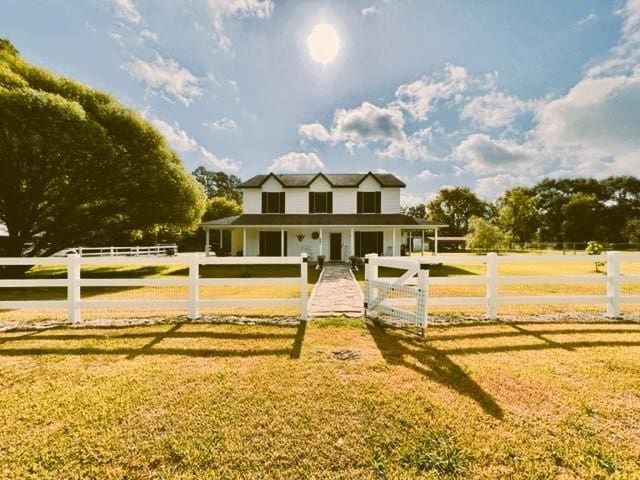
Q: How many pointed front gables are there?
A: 3